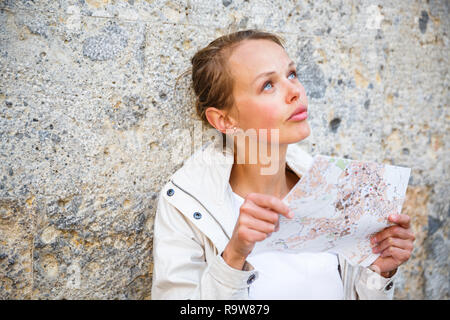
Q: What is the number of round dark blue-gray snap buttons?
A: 4